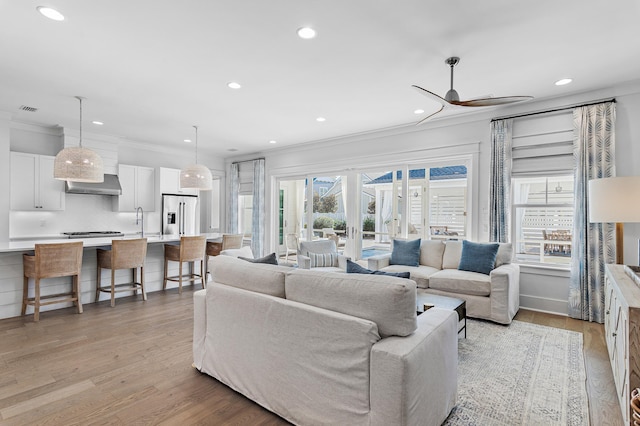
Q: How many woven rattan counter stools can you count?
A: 4